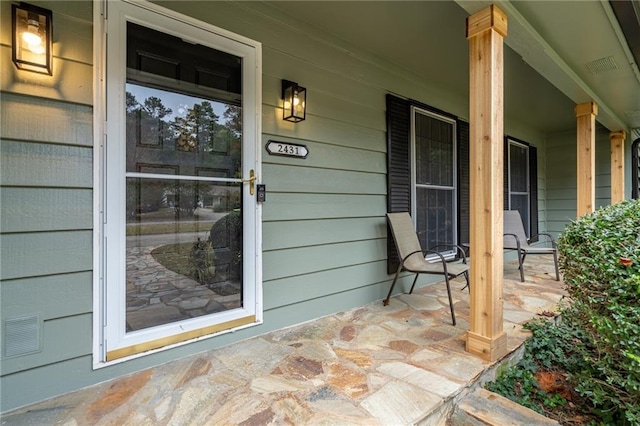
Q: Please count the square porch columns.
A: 3